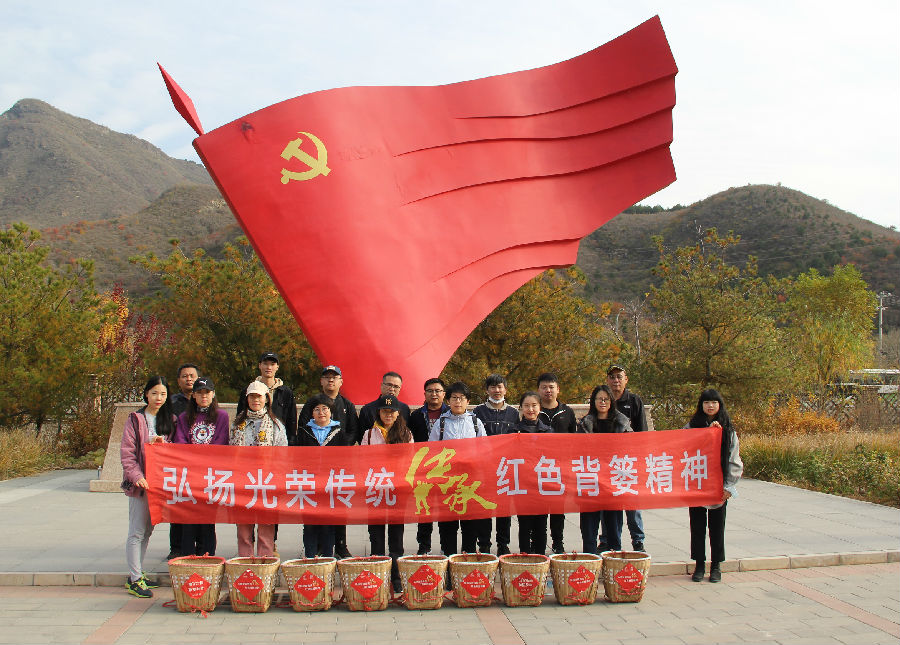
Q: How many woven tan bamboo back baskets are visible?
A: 9